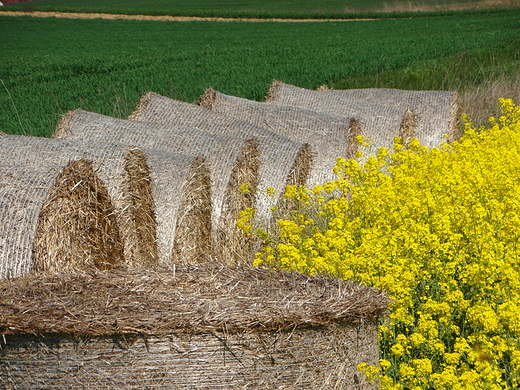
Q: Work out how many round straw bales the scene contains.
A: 9